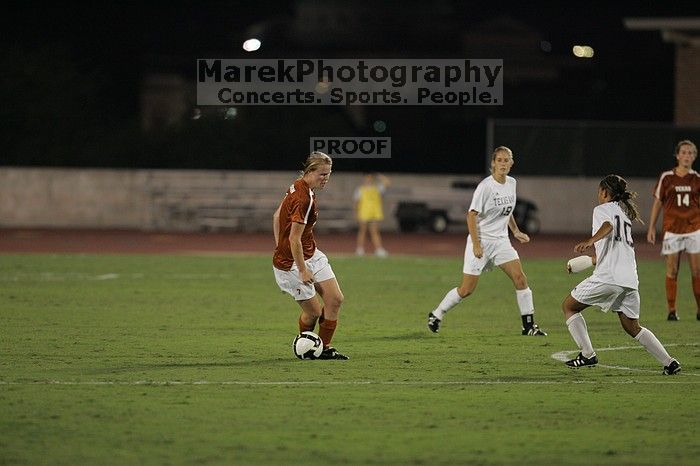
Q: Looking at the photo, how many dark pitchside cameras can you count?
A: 0